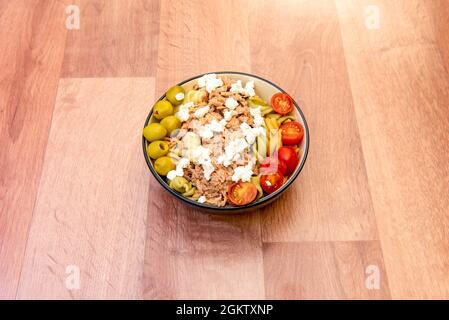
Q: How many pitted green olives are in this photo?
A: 6